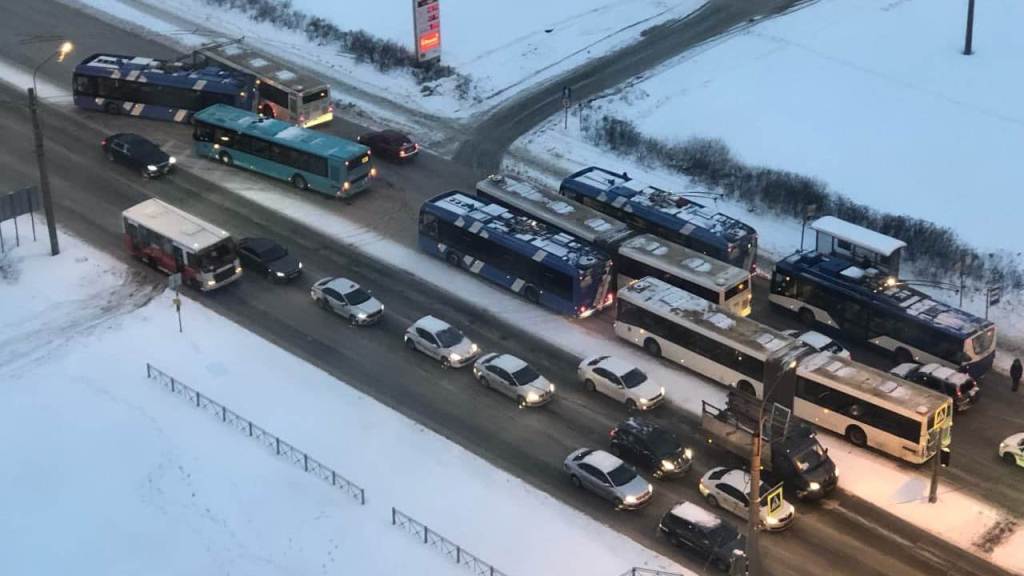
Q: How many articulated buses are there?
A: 2